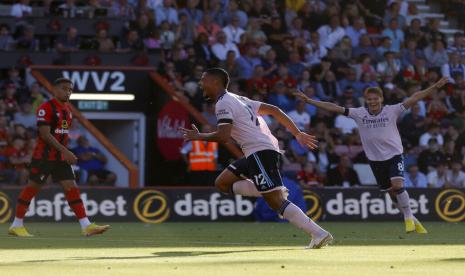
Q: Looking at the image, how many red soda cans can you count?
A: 0